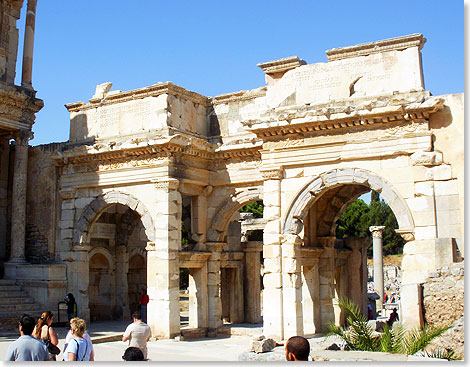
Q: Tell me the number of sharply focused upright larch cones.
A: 0